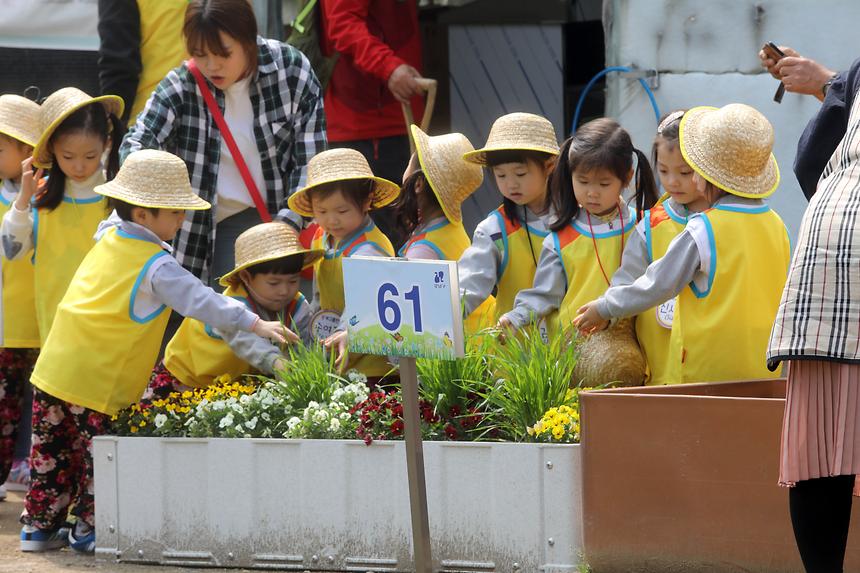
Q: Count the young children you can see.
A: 10